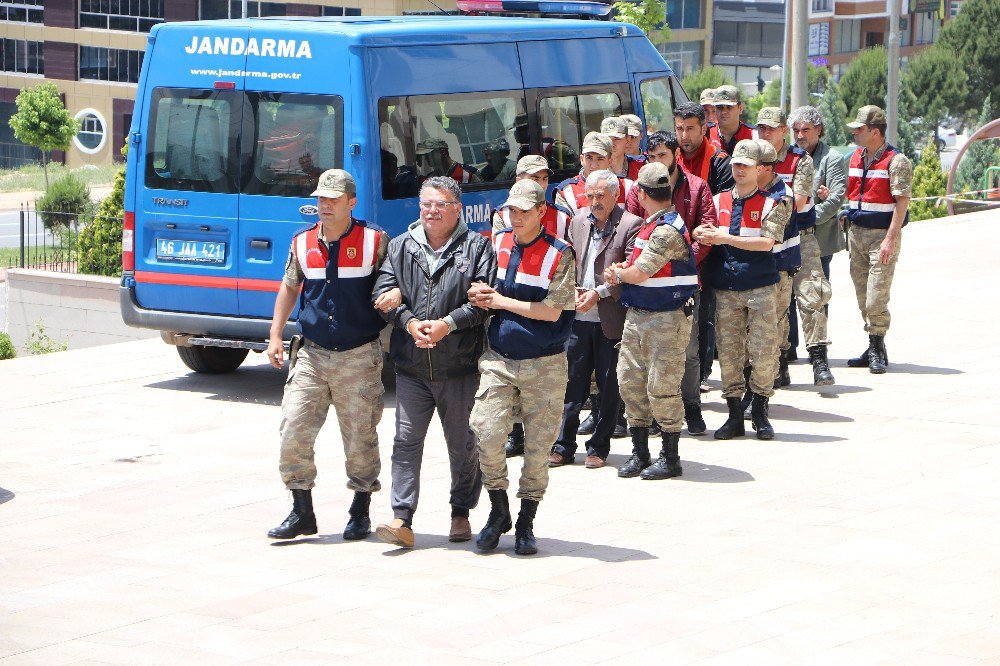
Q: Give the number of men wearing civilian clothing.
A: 5